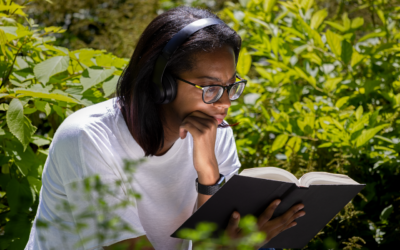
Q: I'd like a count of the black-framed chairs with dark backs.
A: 0